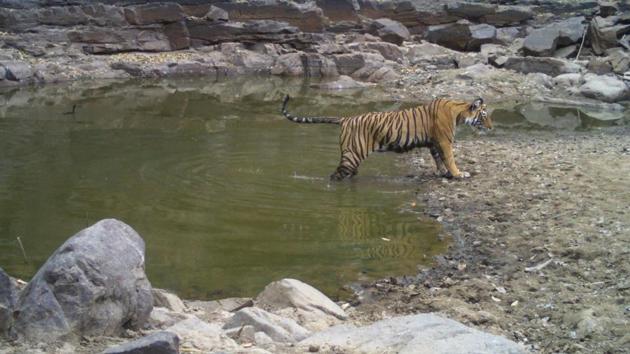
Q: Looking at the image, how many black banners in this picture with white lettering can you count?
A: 0